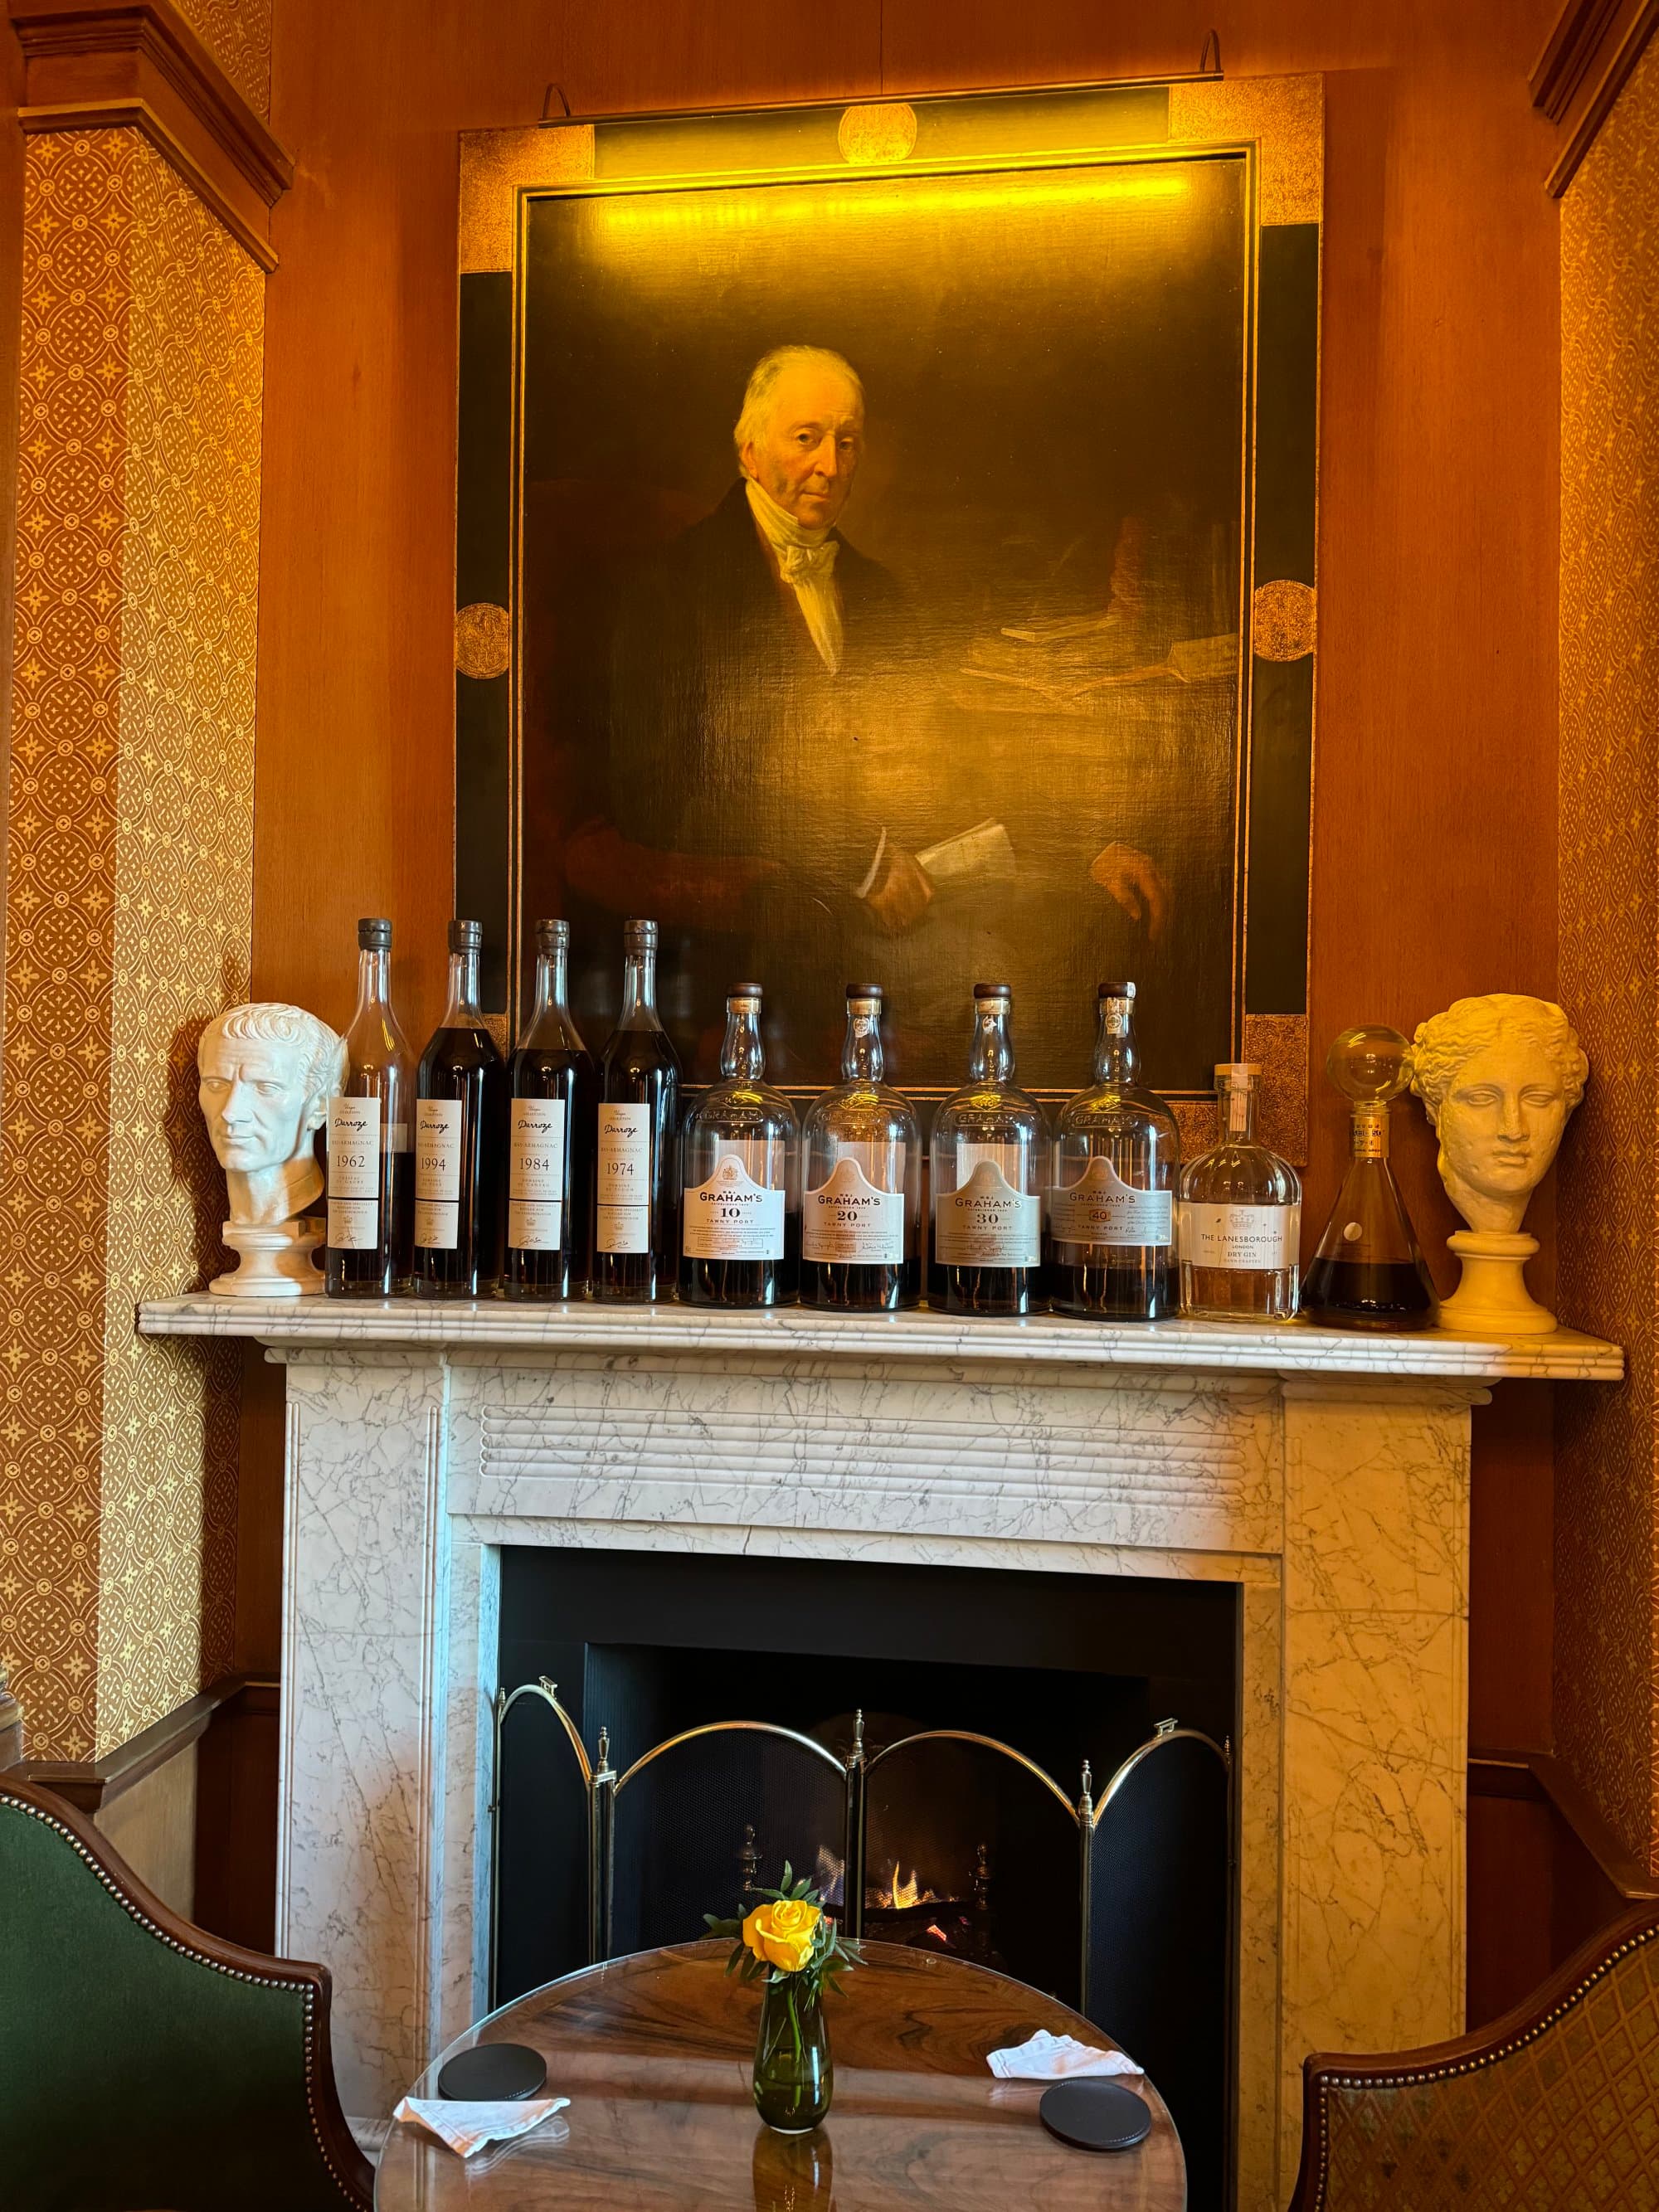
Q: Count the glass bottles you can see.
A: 10